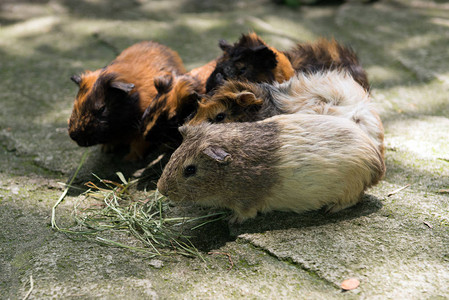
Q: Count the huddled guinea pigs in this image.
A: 5